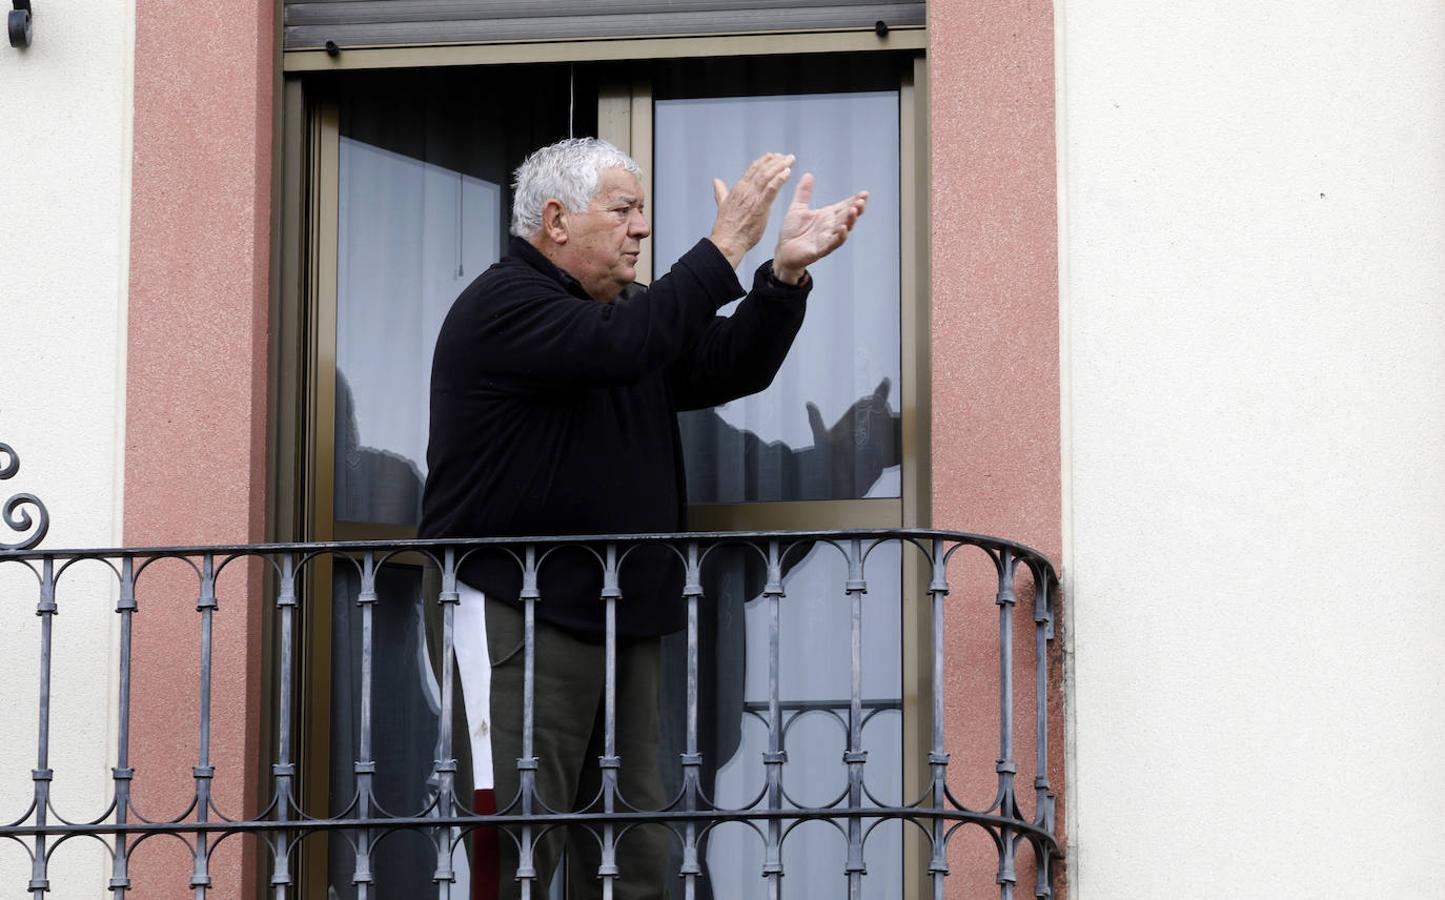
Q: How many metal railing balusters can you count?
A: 14